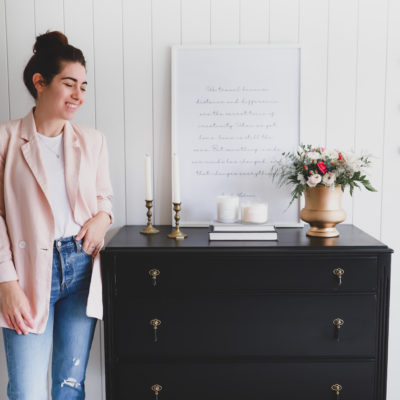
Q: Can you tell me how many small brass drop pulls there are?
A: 6